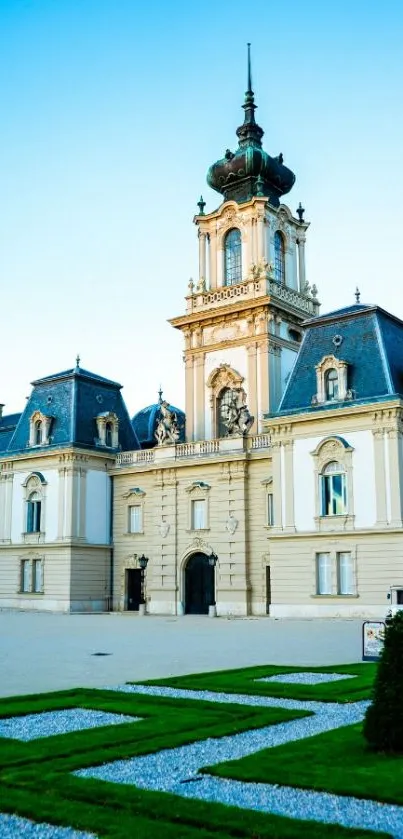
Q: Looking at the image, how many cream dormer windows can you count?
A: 3